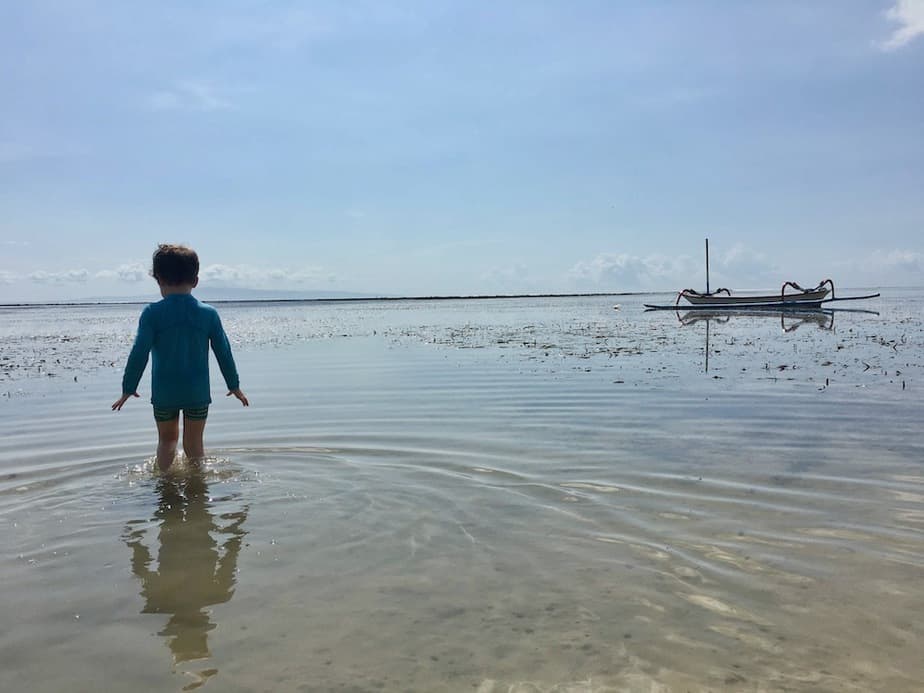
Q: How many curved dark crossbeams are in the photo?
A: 2